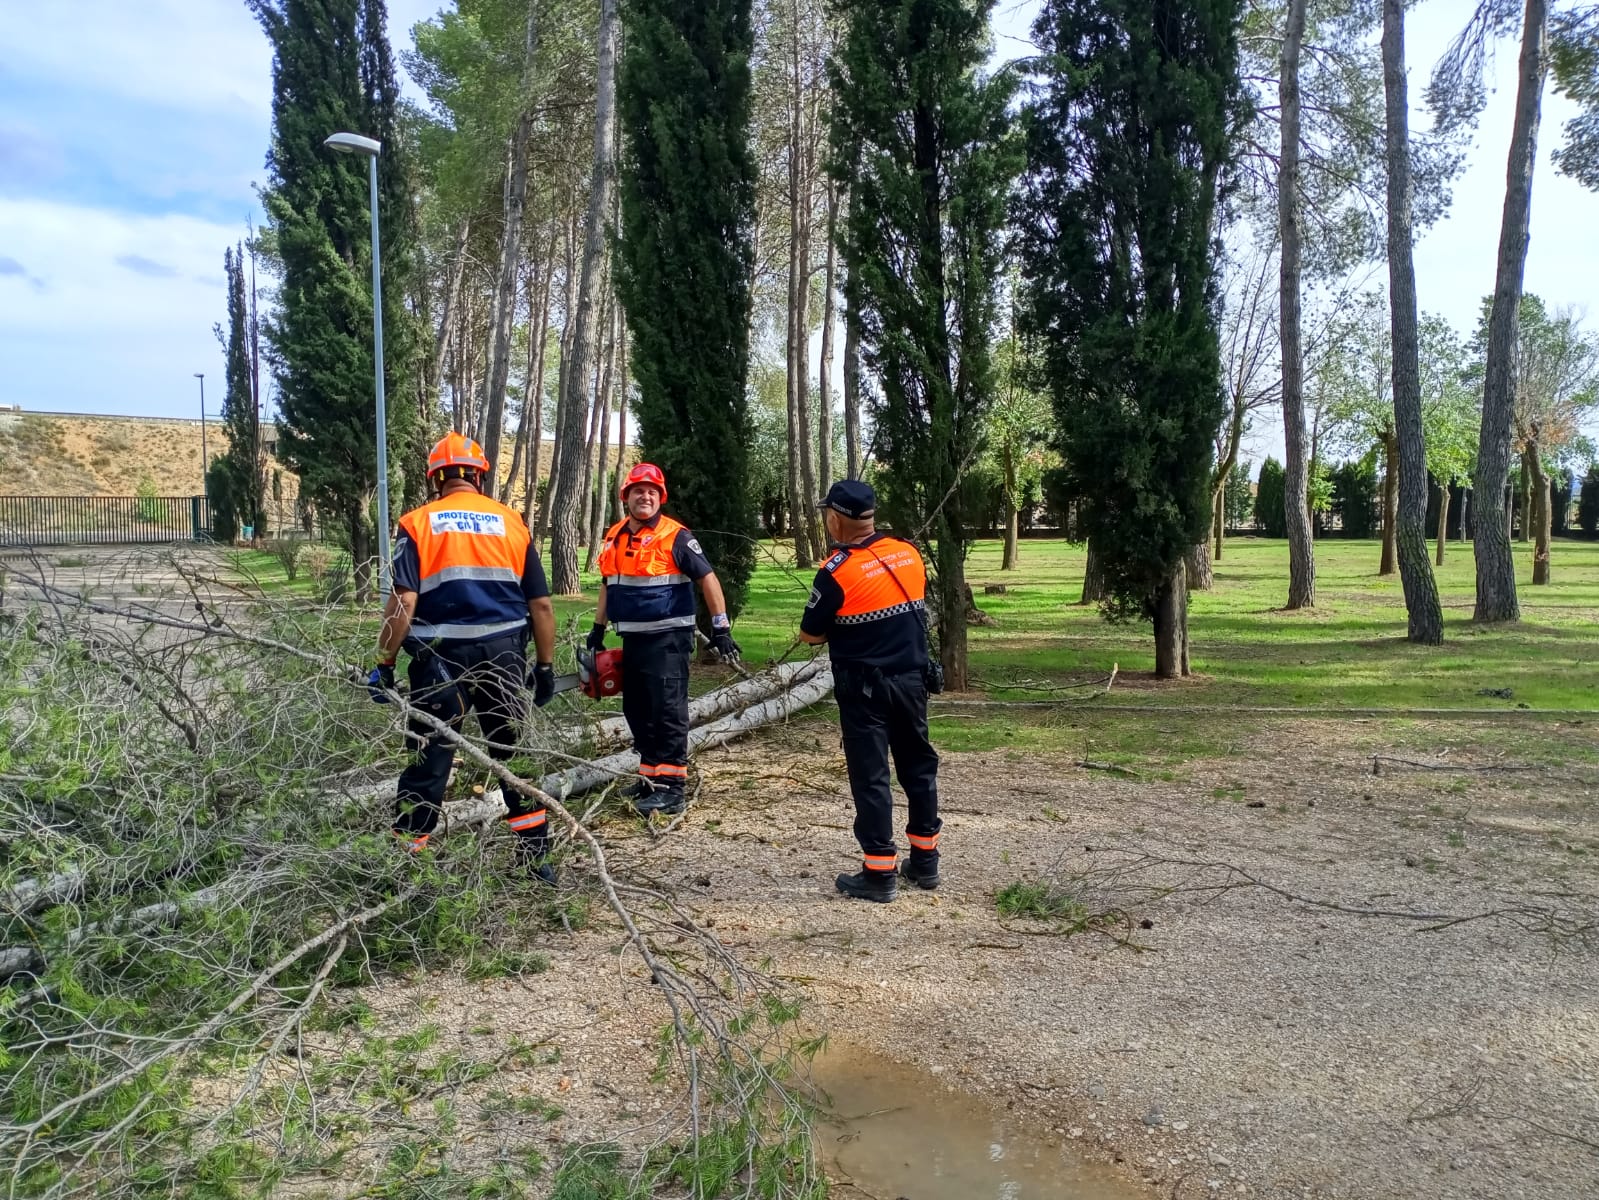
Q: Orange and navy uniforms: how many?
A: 3